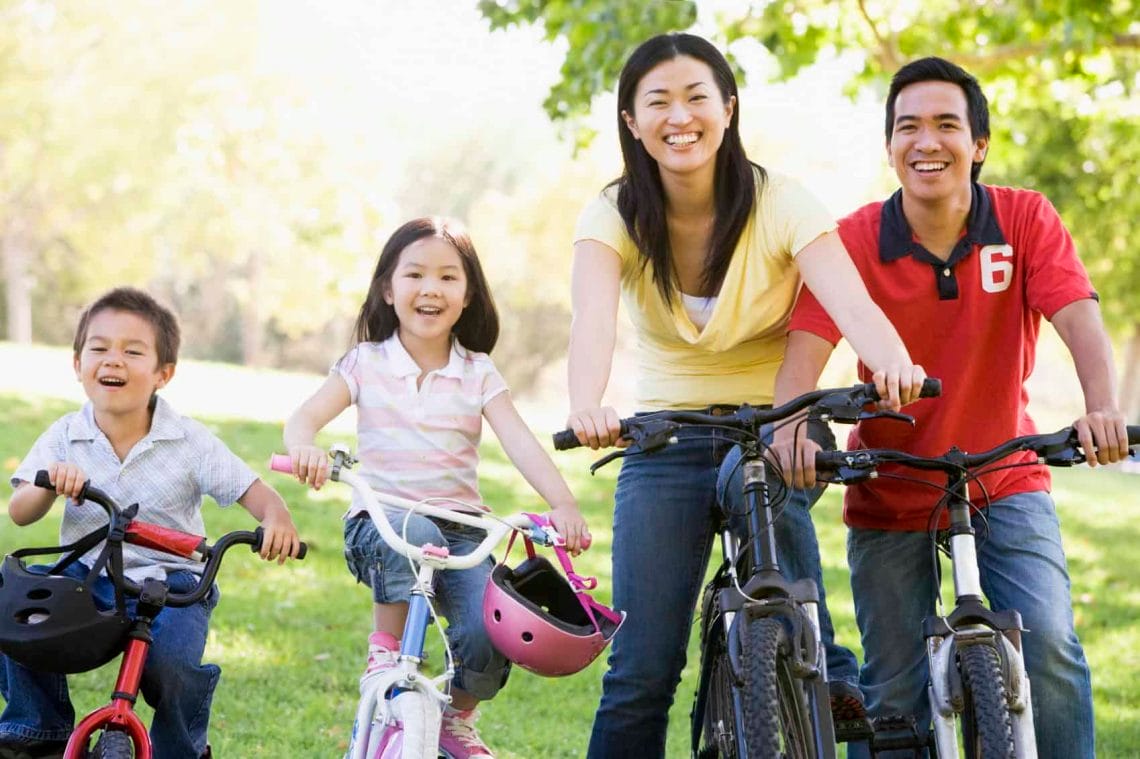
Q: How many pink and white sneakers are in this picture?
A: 2